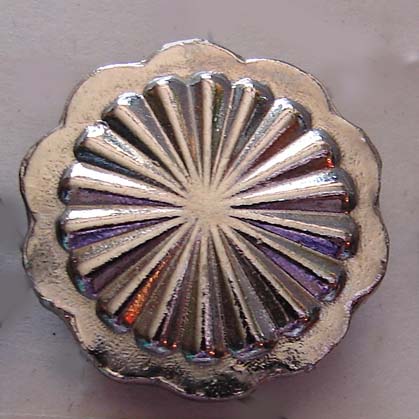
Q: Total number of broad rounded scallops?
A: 10